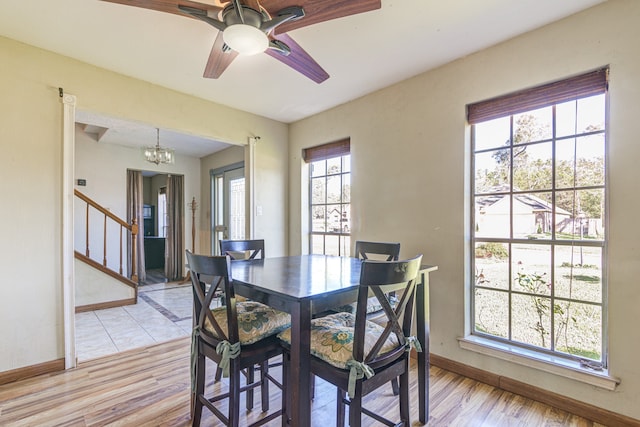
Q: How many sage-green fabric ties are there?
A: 4